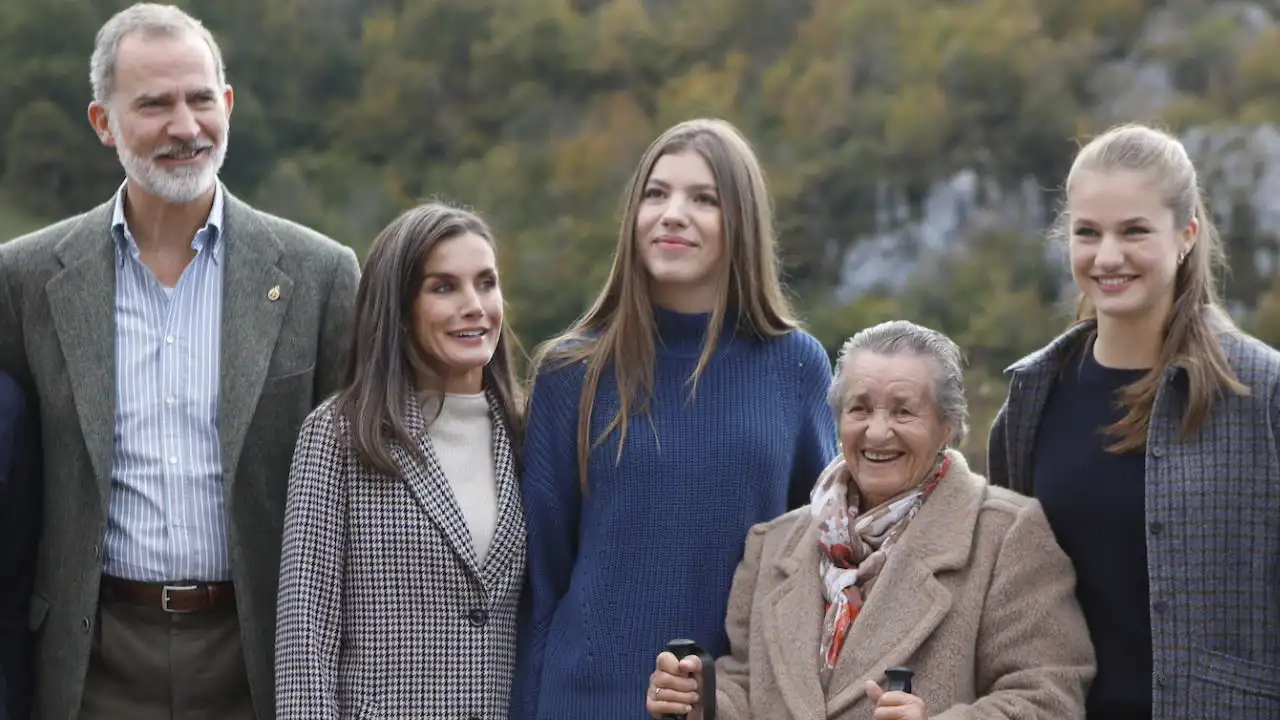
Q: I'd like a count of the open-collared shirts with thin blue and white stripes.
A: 1